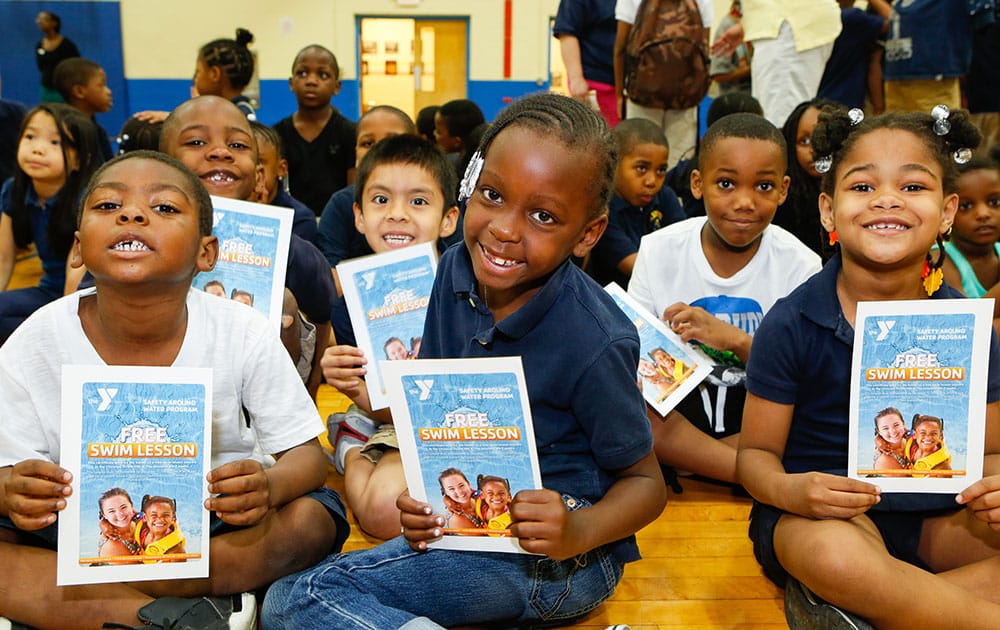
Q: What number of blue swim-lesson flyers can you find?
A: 6